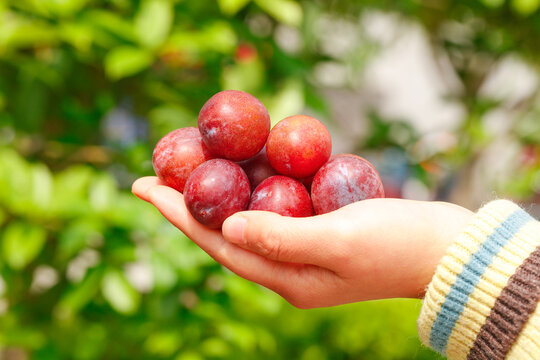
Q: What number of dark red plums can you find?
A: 7